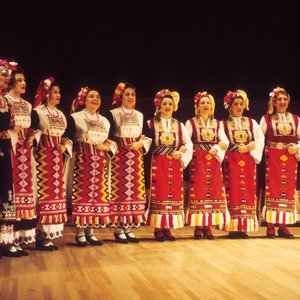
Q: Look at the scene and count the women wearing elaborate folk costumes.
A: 9